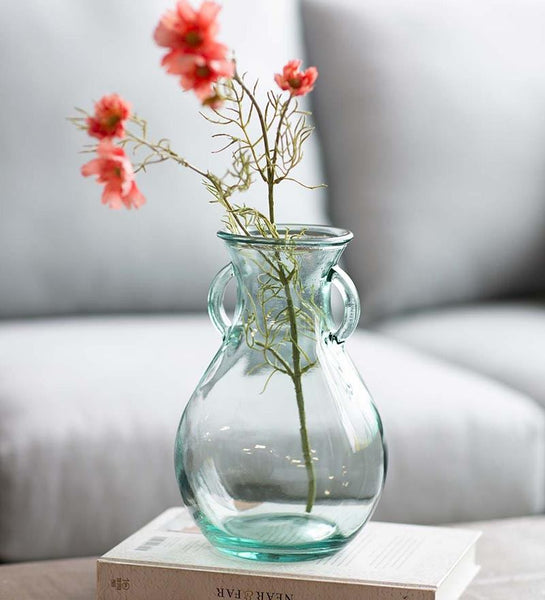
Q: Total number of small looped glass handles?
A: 2